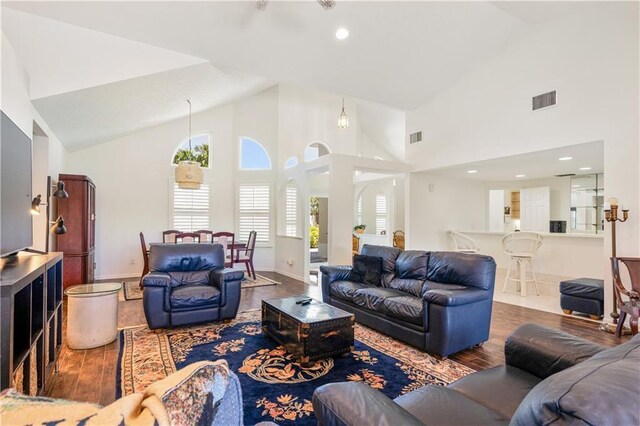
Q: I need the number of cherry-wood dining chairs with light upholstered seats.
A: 6